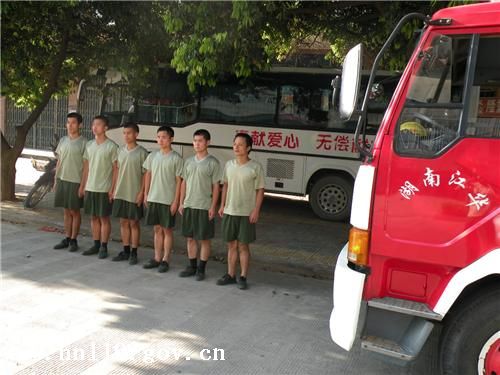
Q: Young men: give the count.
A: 6